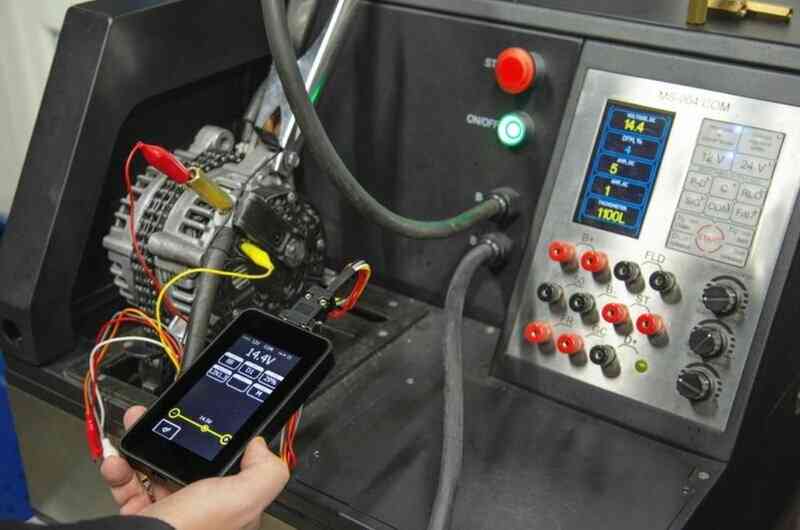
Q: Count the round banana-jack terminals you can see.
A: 11